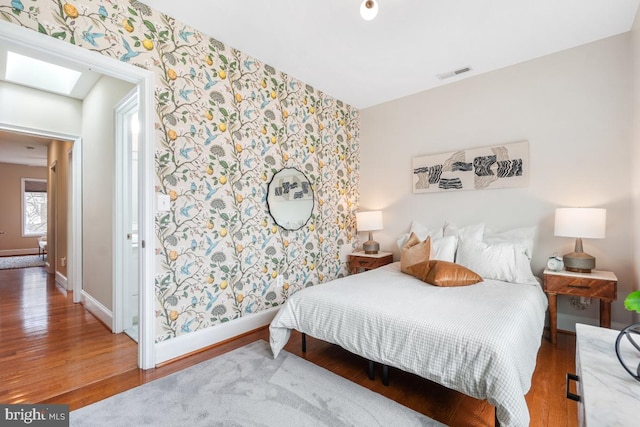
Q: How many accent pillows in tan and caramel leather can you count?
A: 2